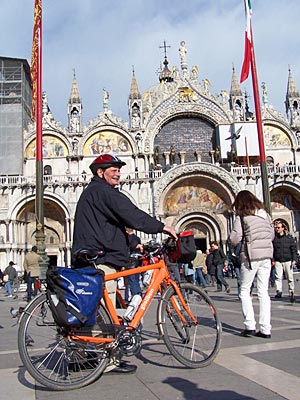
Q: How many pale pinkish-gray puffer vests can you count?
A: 1